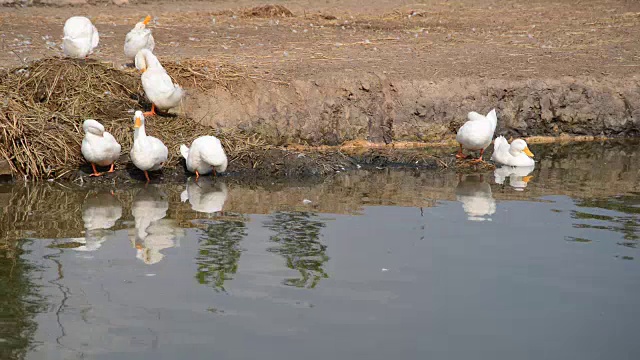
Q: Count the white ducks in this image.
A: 8